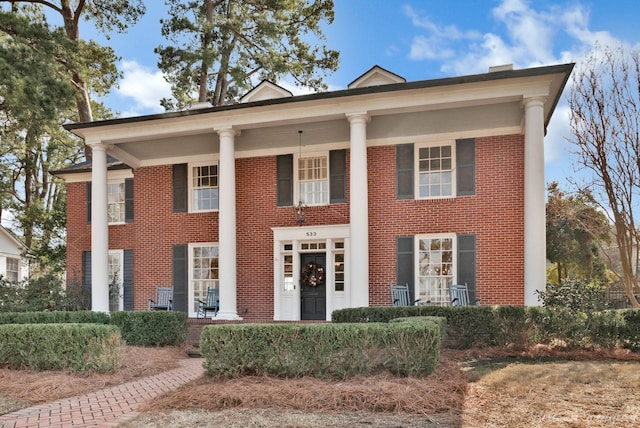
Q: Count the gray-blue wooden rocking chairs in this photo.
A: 4